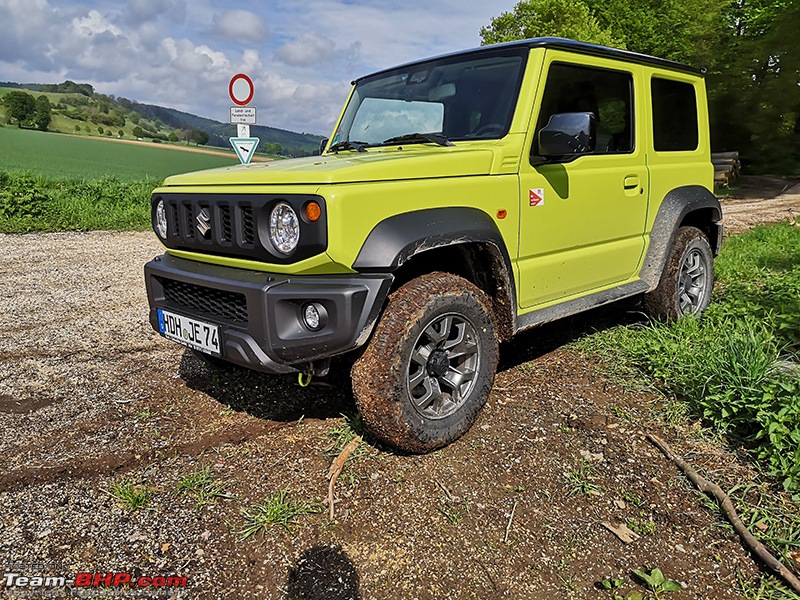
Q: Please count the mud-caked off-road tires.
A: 2